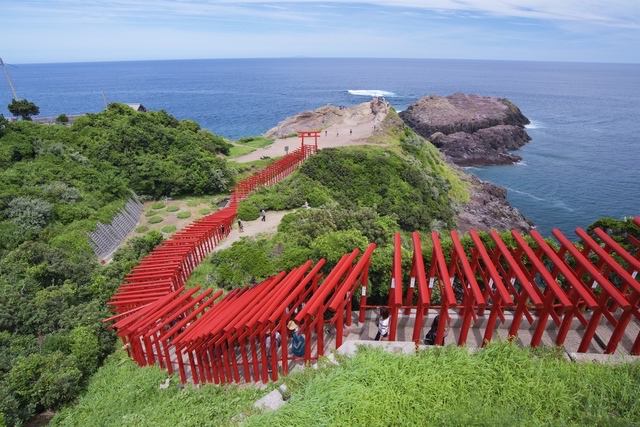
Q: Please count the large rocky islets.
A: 1